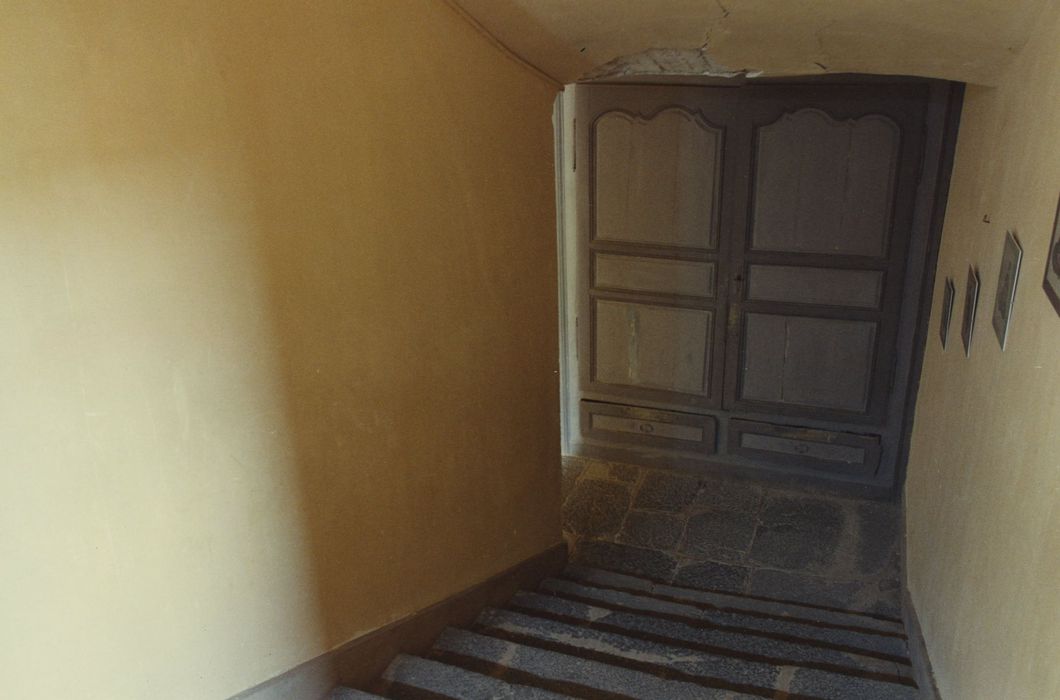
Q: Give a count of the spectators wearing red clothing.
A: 0